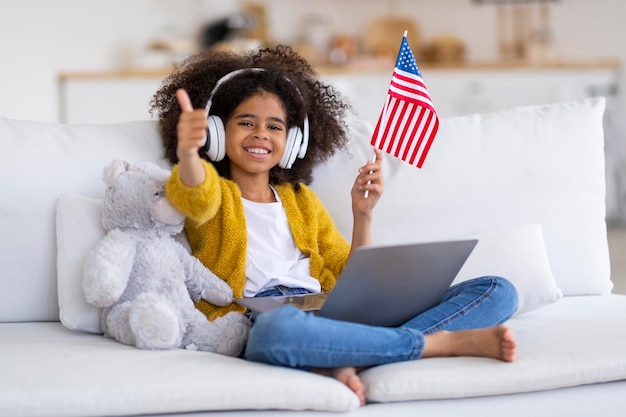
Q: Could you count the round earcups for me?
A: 2